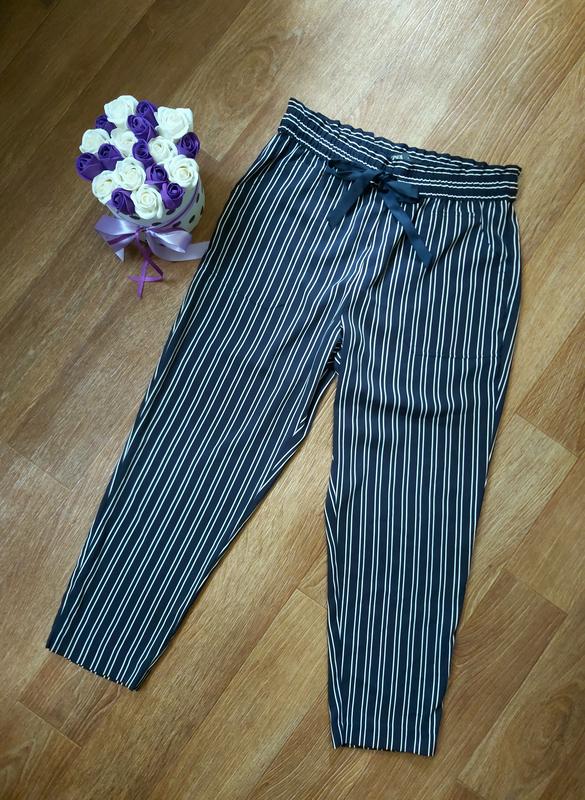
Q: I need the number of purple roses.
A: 10